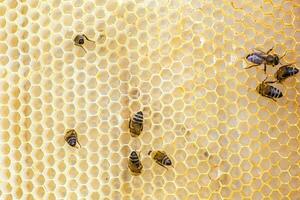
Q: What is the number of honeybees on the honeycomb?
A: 8